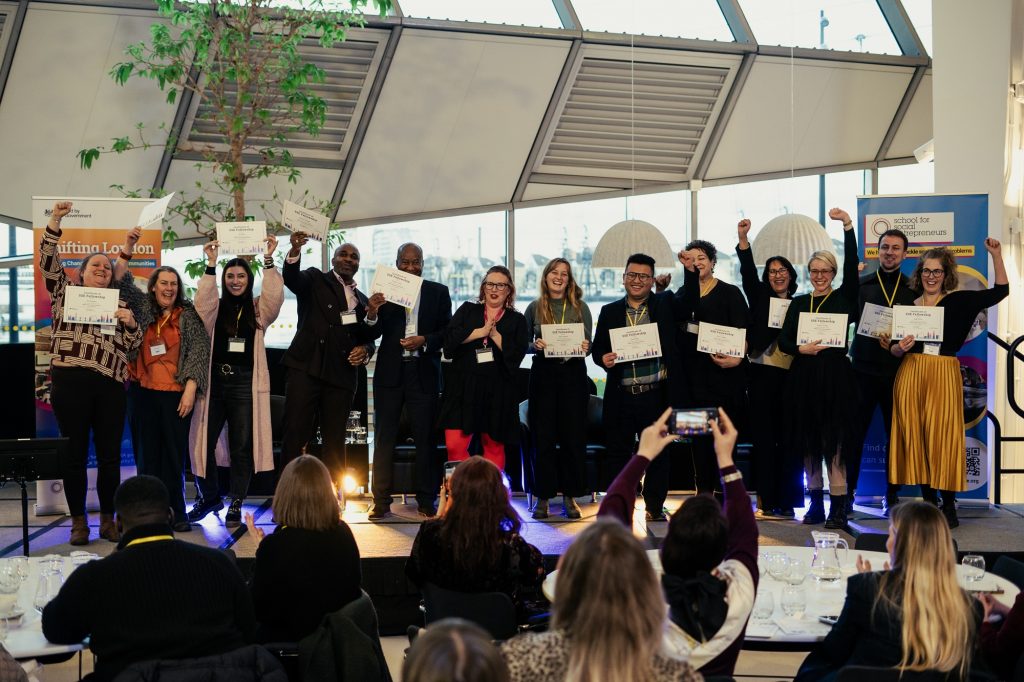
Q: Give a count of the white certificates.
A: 12